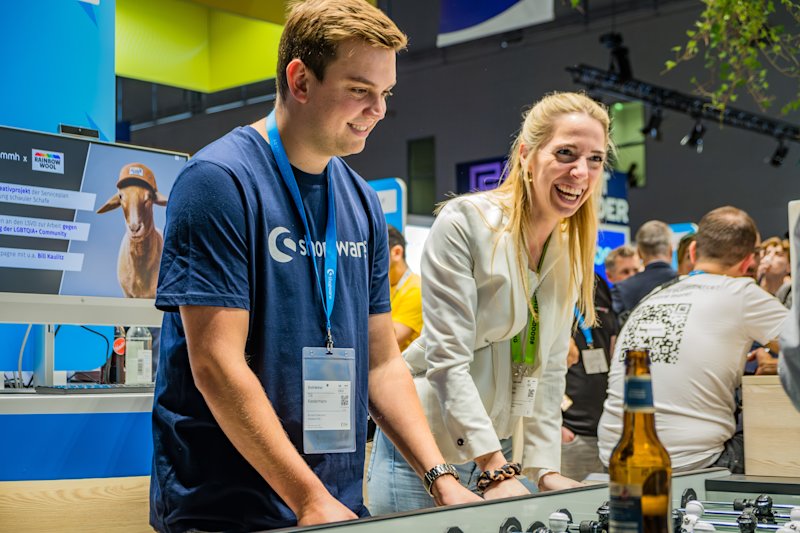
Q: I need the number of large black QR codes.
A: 1